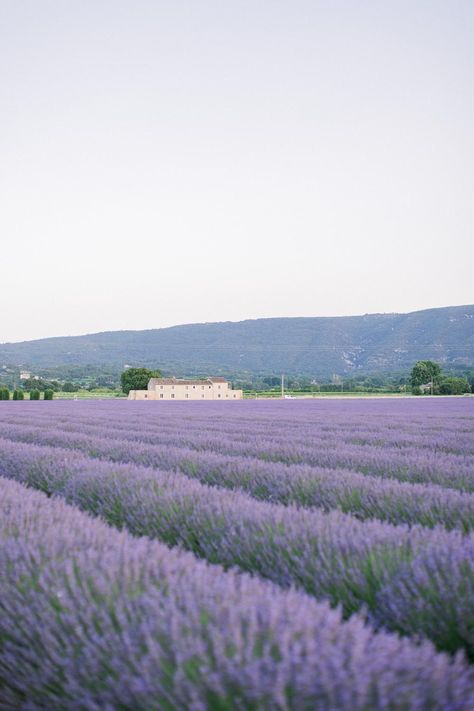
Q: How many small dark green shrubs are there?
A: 4